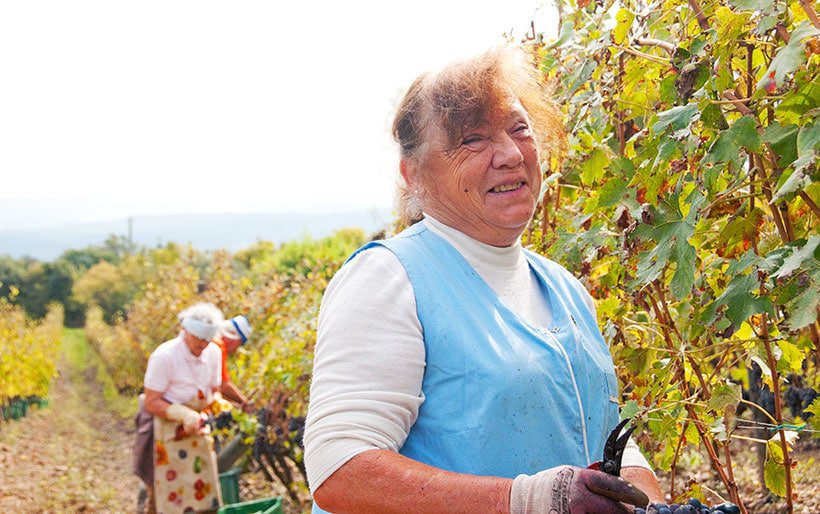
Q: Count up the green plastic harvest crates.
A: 2